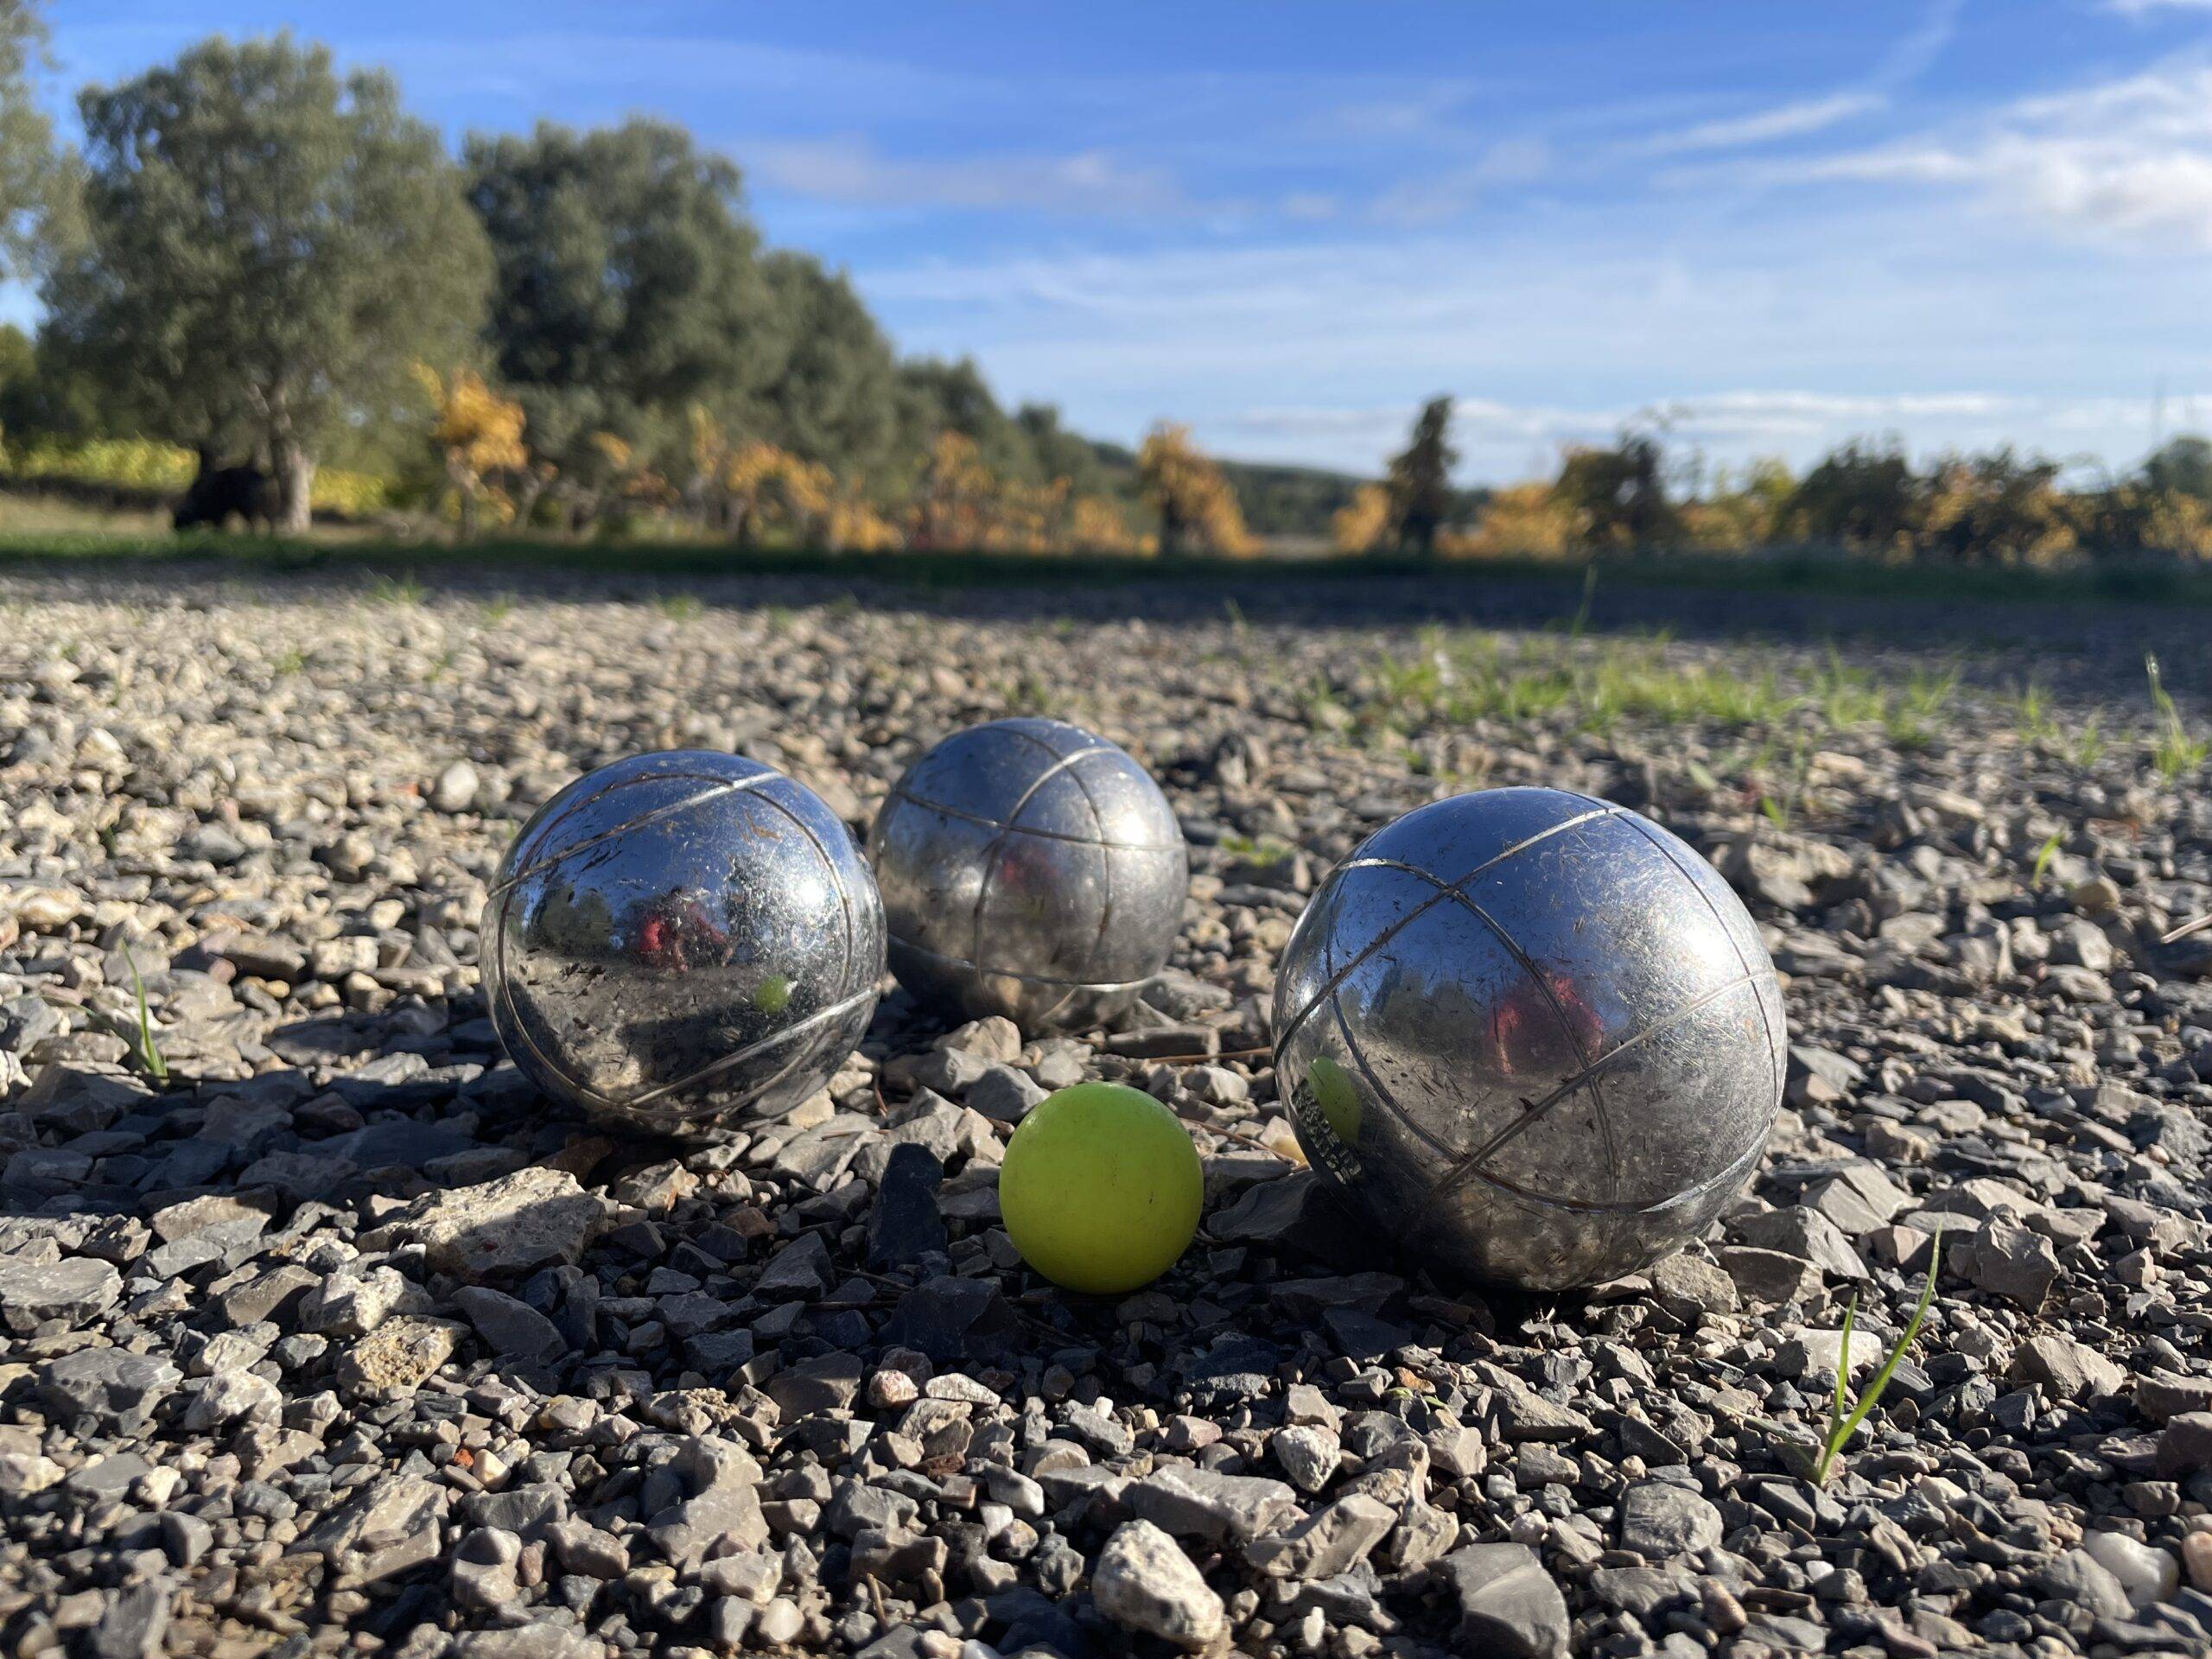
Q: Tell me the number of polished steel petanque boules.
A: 3